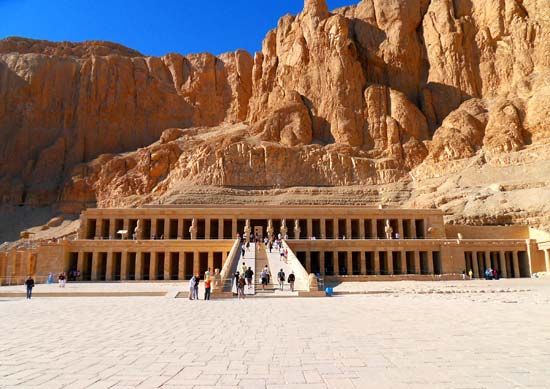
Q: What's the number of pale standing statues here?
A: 7